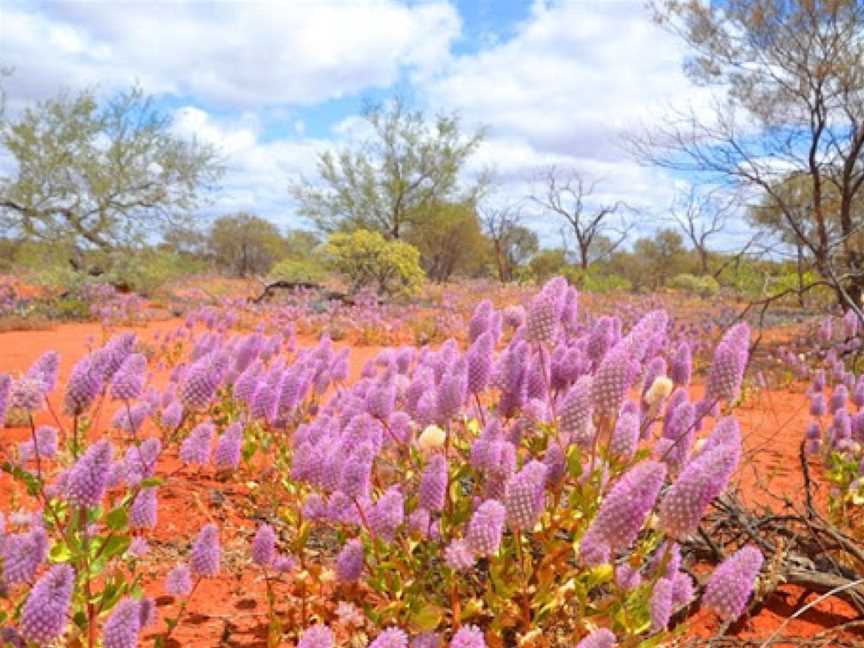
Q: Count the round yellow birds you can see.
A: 0